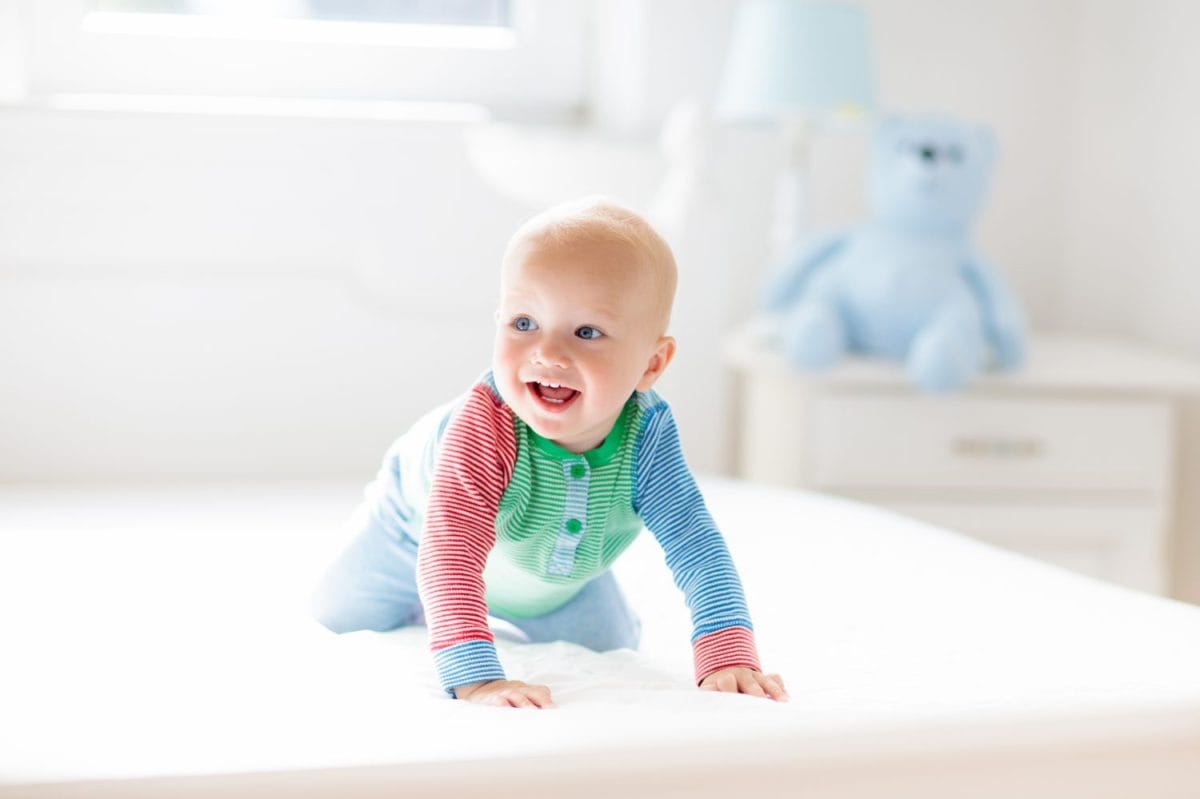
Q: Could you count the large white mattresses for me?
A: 1